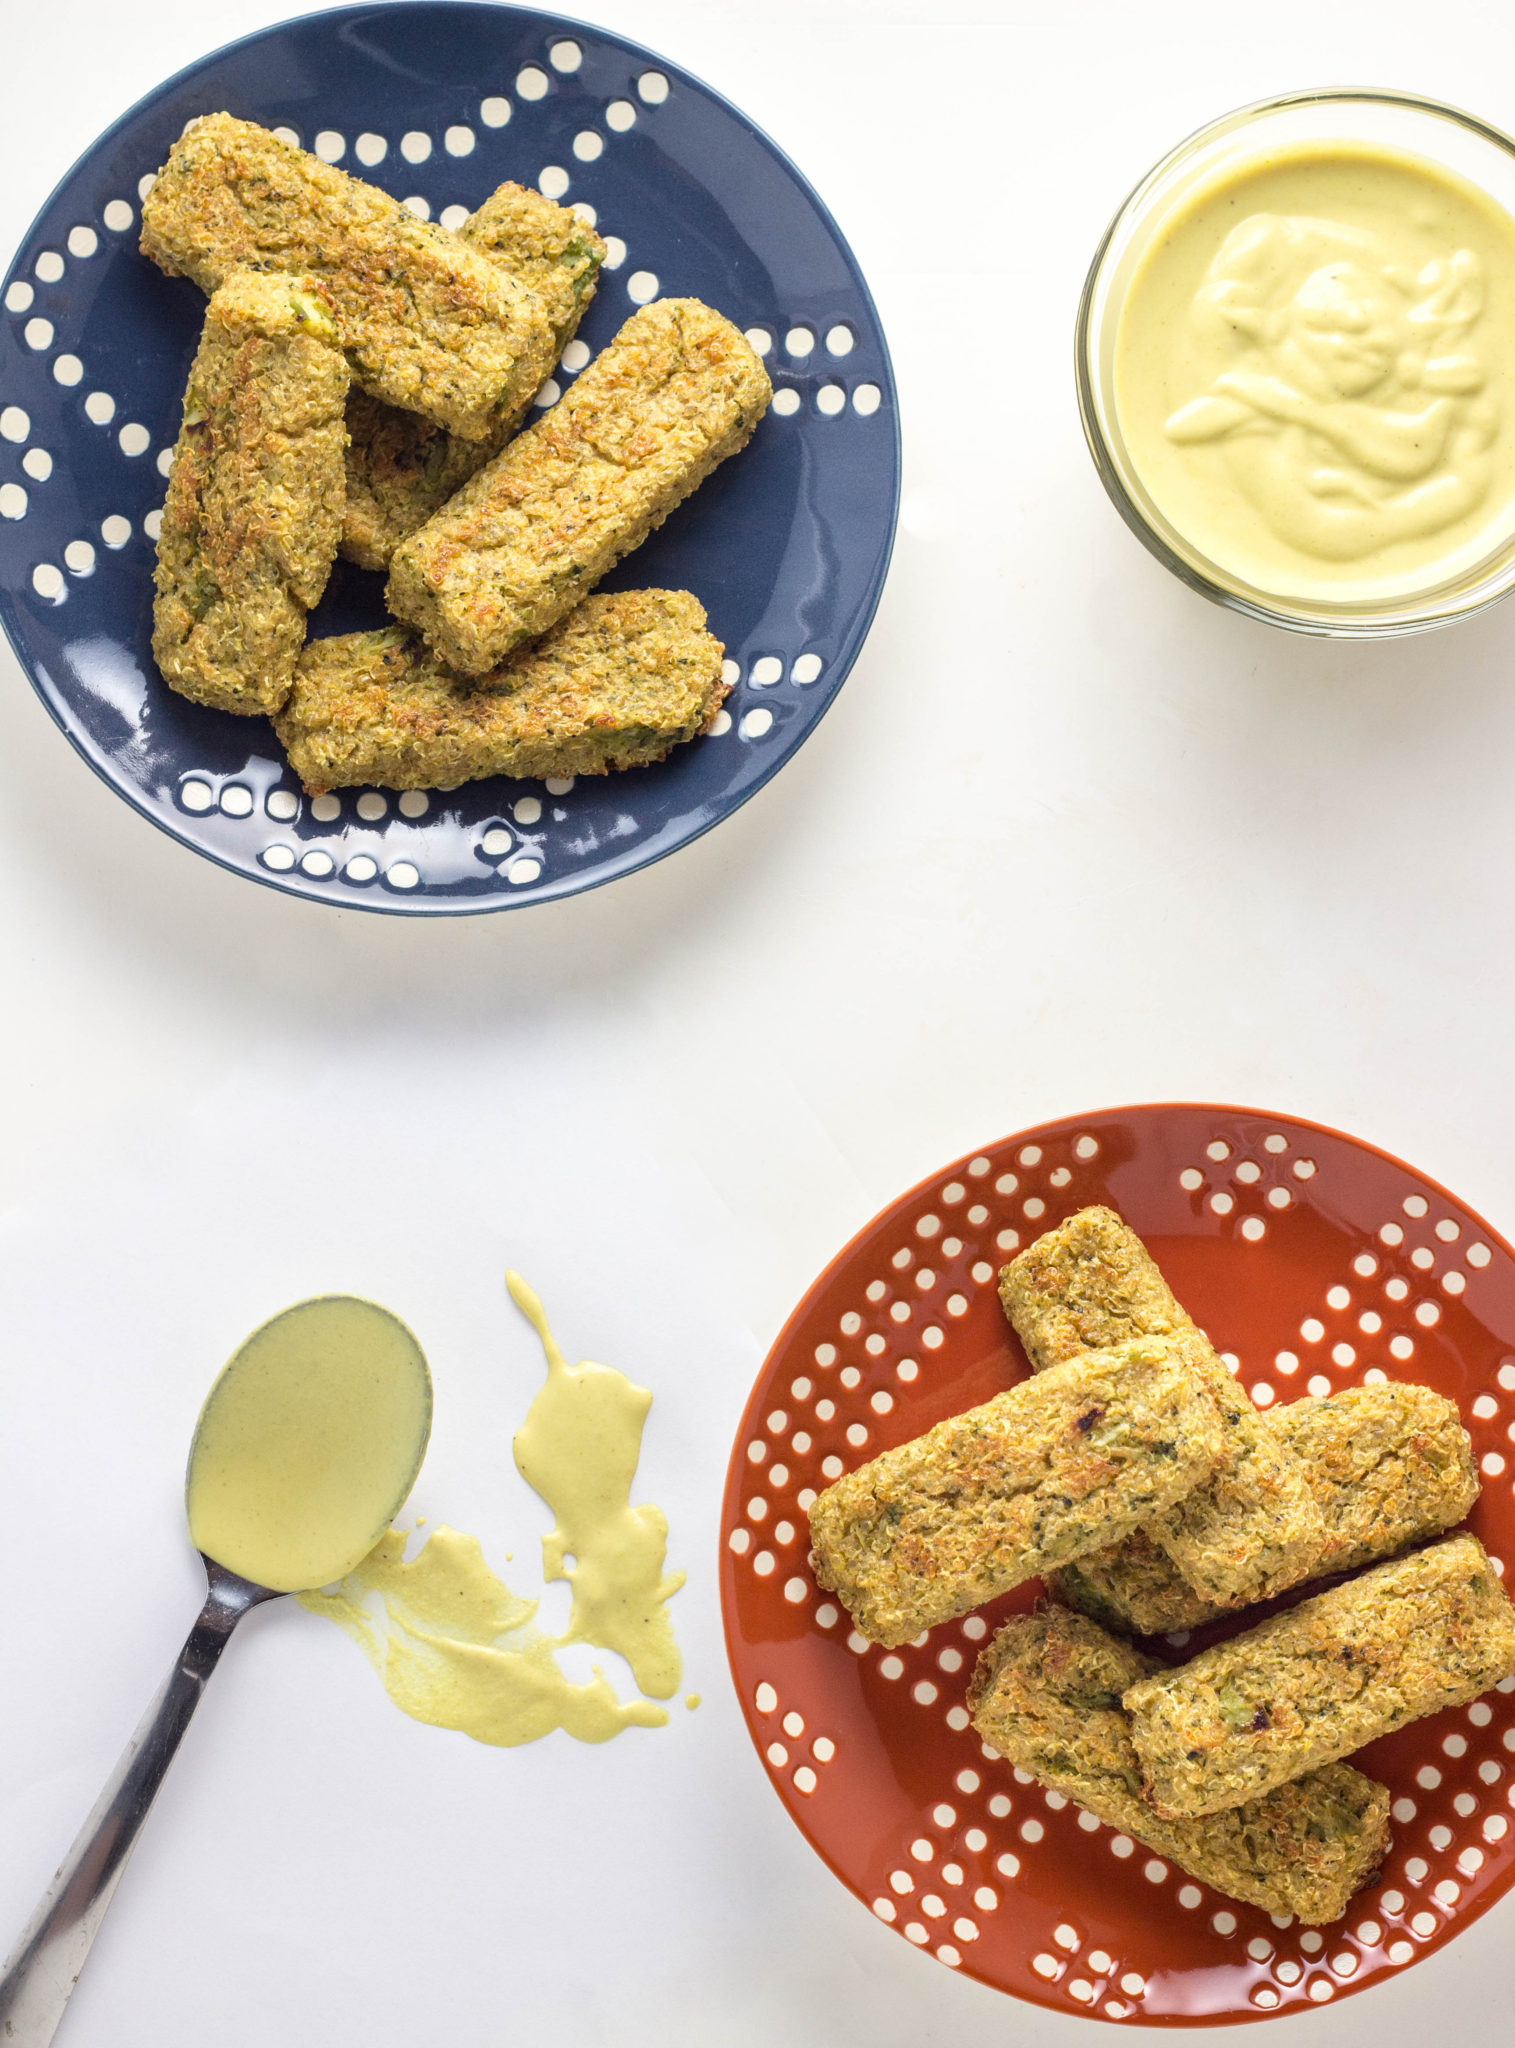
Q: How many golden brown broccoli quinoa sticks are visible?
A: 10